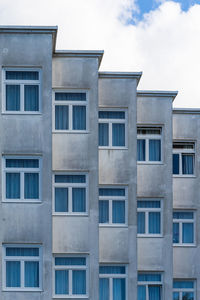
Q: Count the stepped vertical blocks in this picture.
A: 5